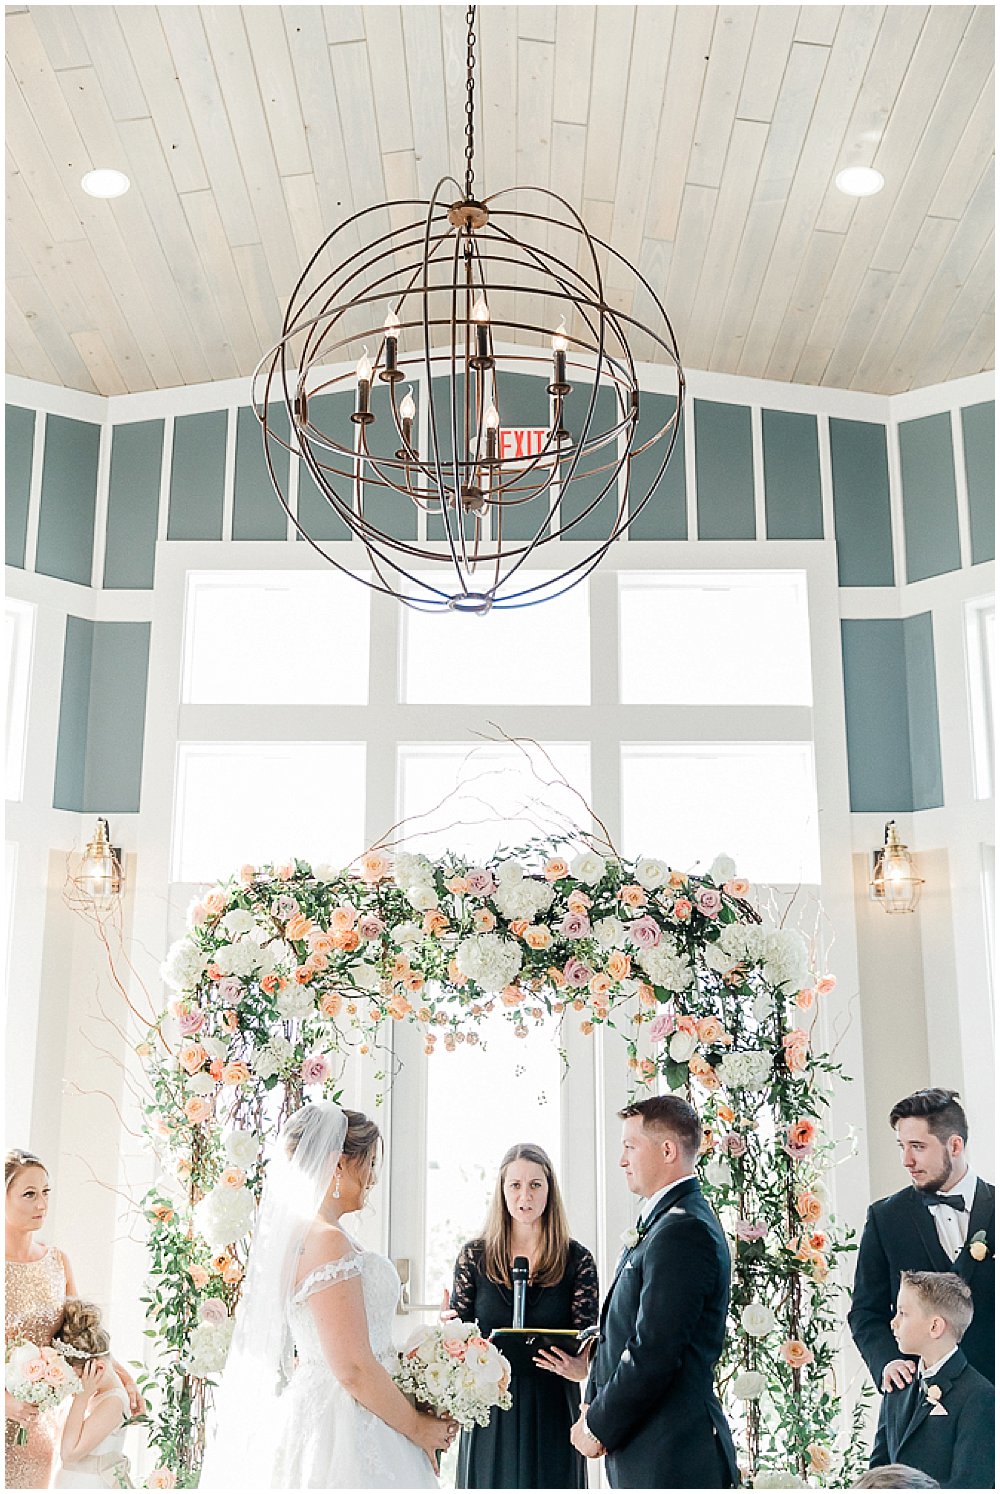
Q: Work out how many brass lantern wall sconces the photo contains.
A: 2